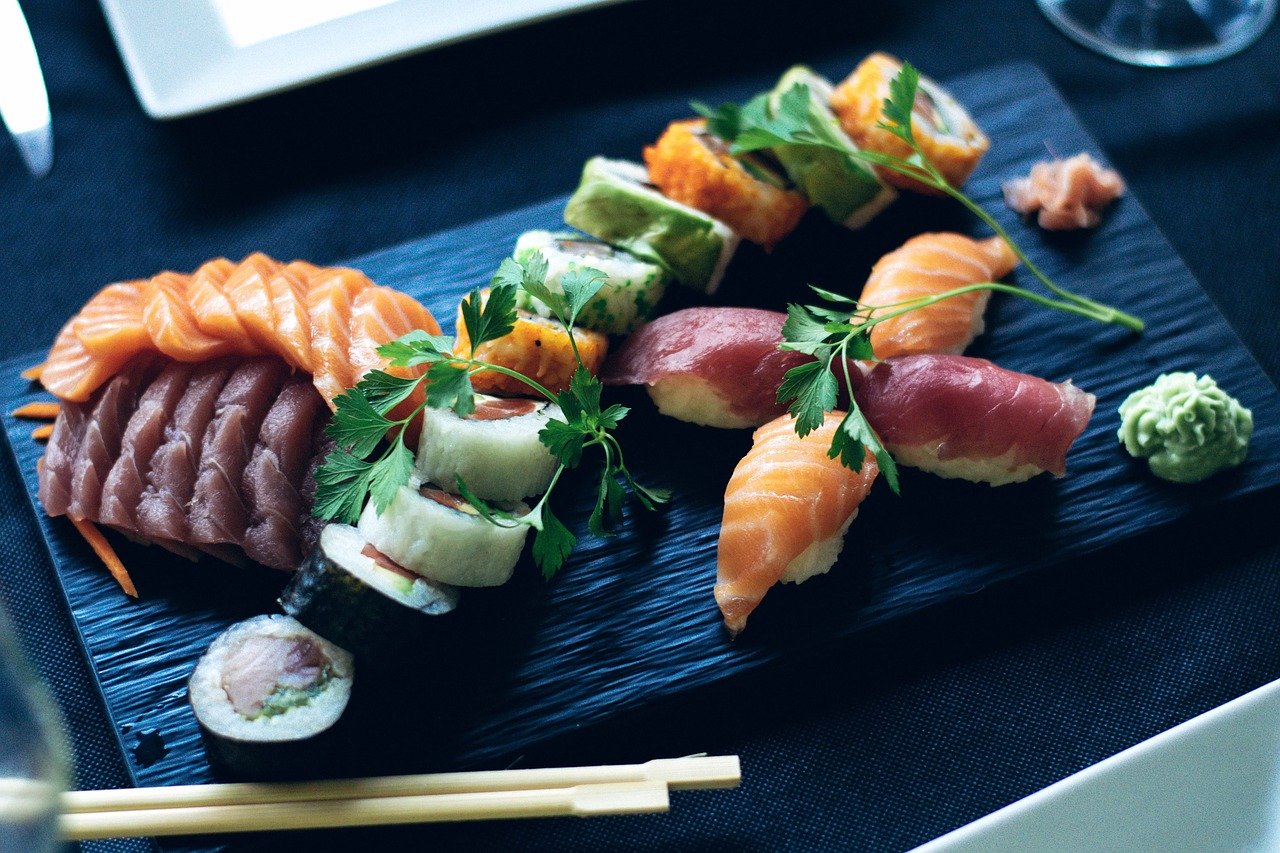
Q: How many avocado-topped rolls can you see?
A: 2